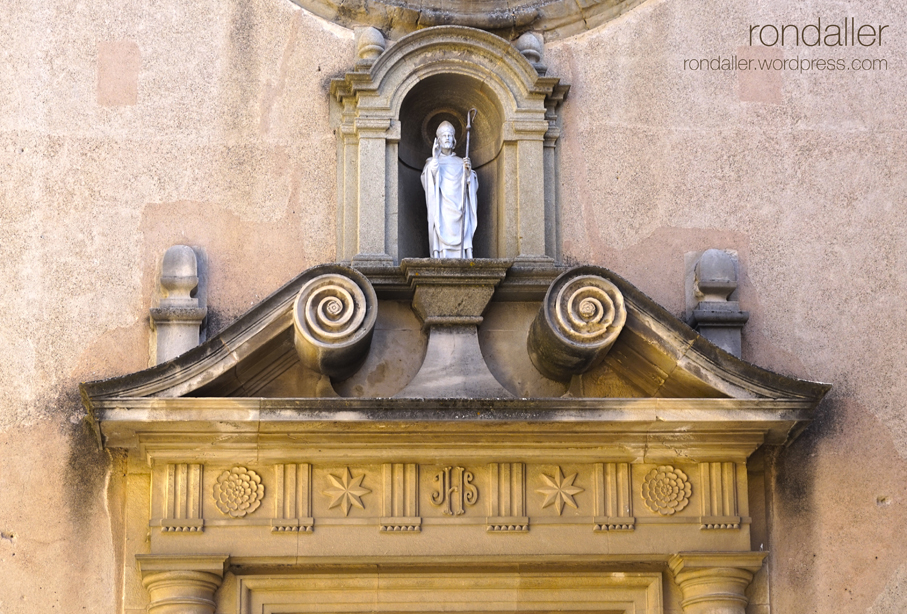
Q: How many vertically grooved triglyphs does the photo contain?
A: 6